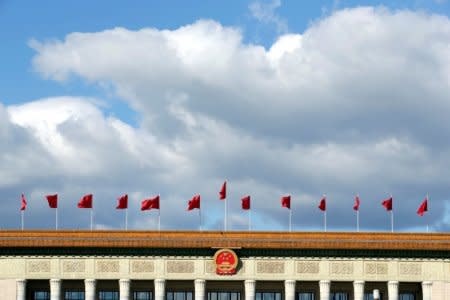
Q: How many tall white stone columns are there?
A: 12